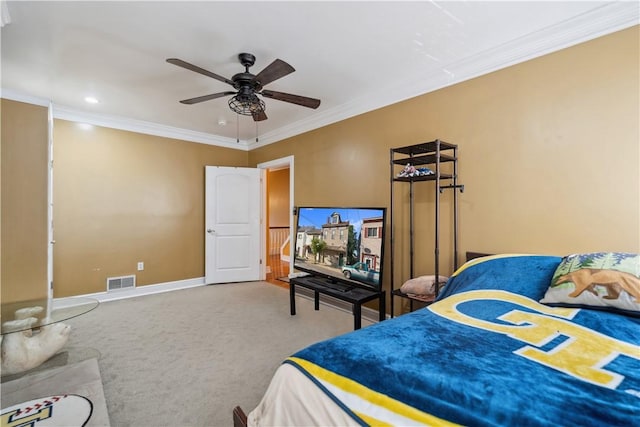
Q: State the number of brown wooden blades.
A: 5